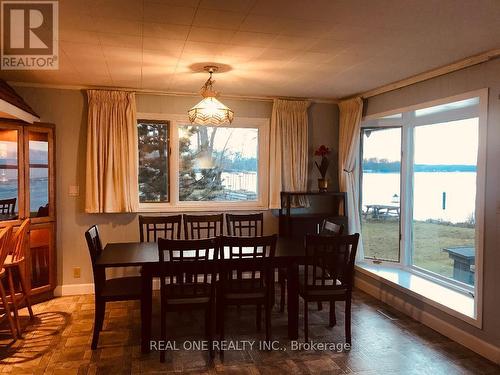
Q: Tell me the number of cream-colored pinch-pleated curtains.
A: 3